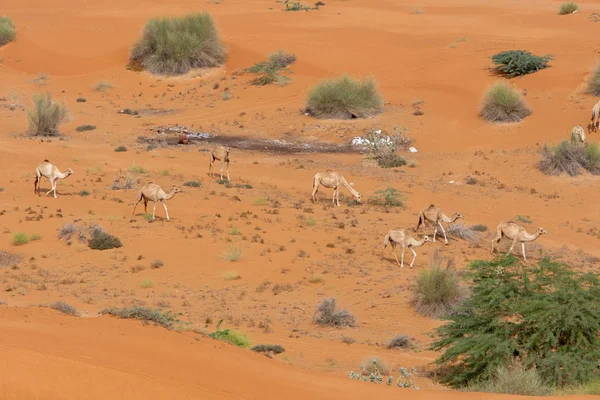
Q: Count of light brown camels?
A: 9